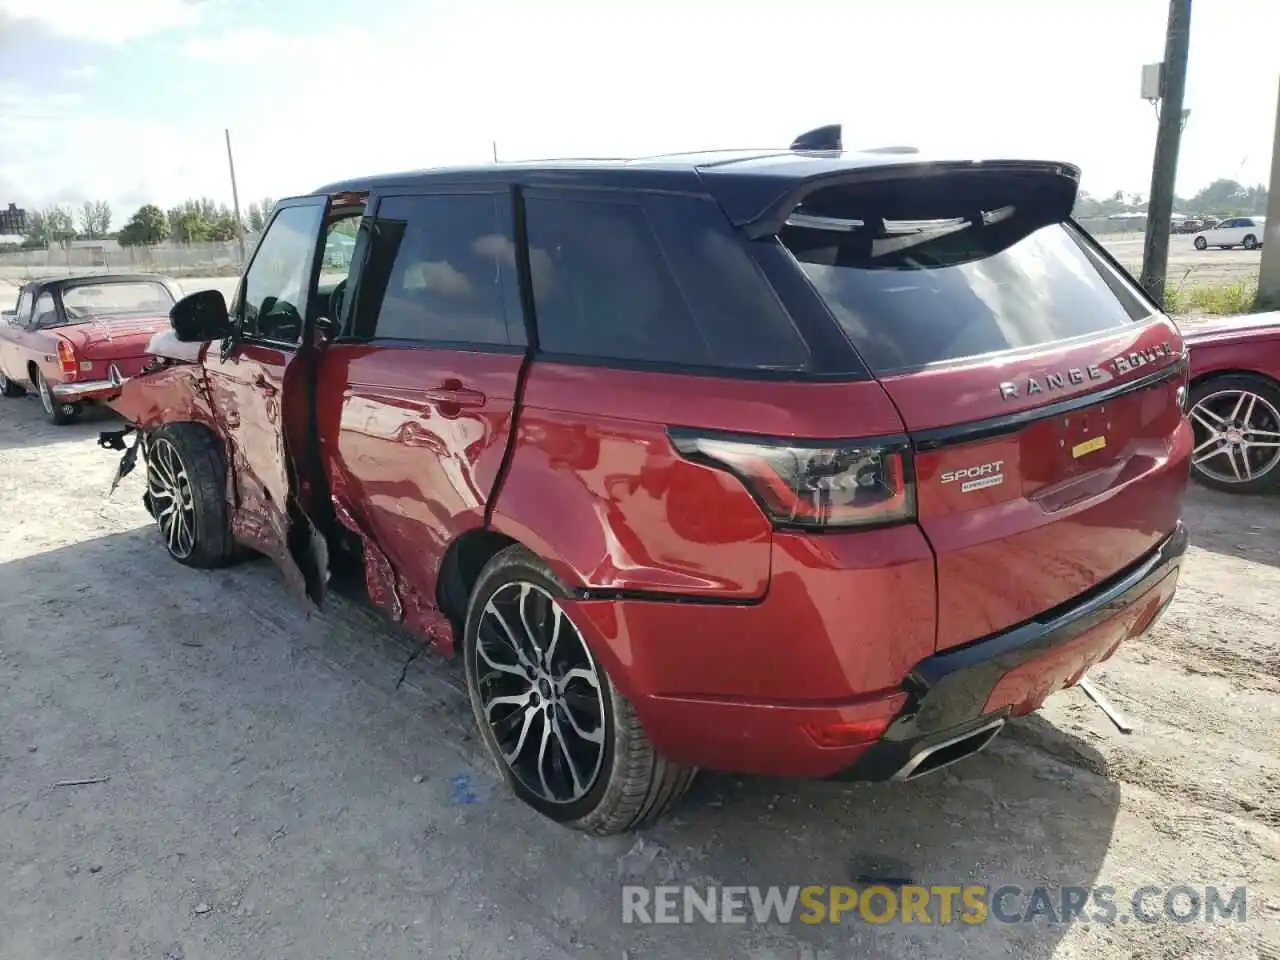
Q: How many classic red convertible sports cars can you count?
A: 1